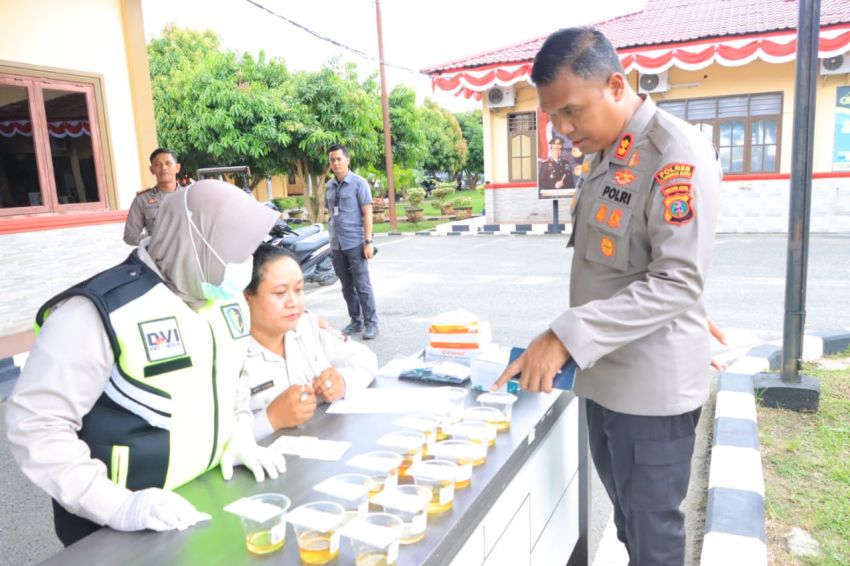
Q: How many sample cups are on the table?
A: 14